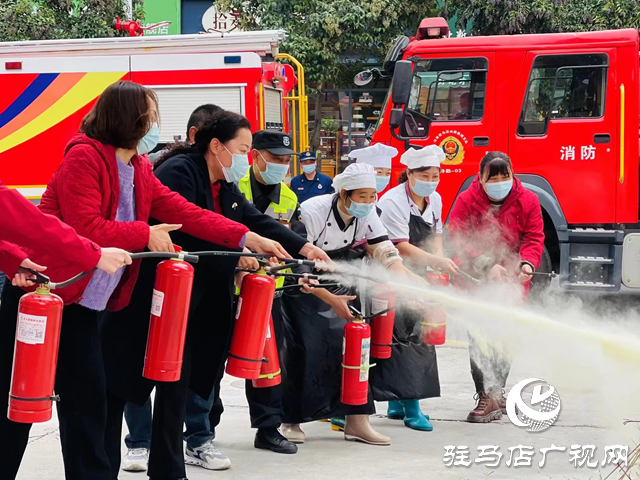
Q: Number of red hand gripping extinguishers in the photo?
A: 7